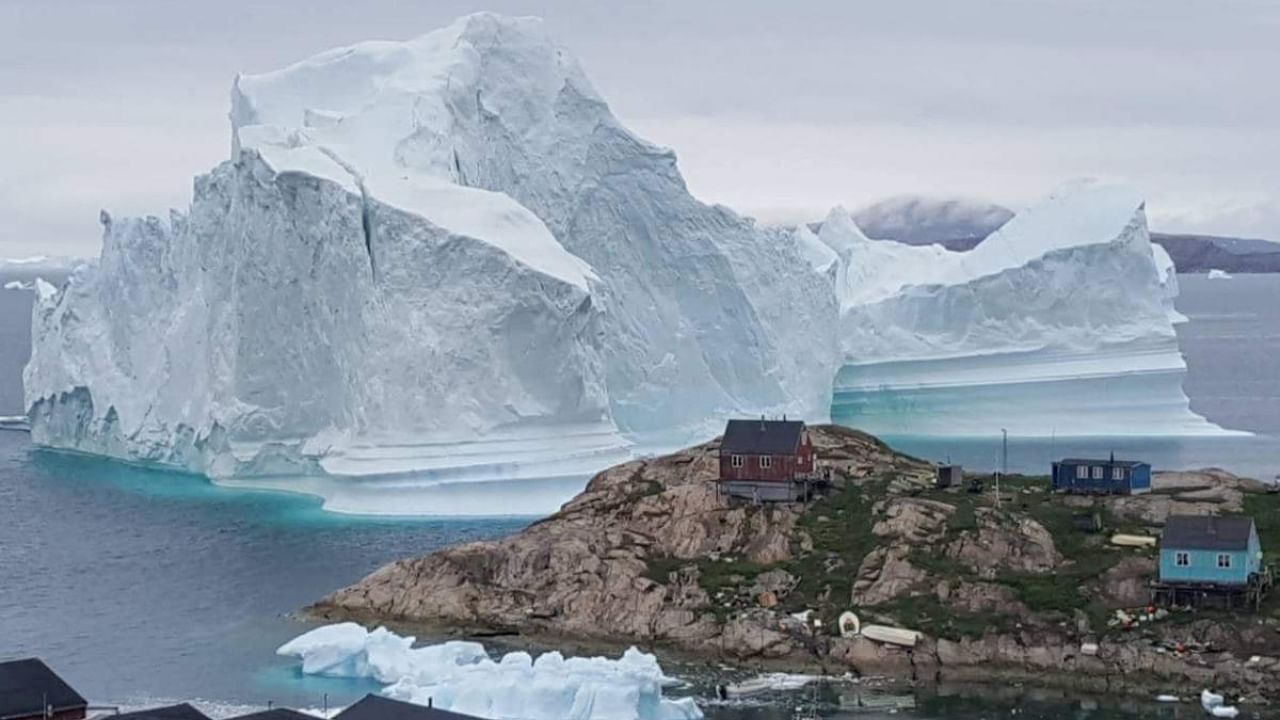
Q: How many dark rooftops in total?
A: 7